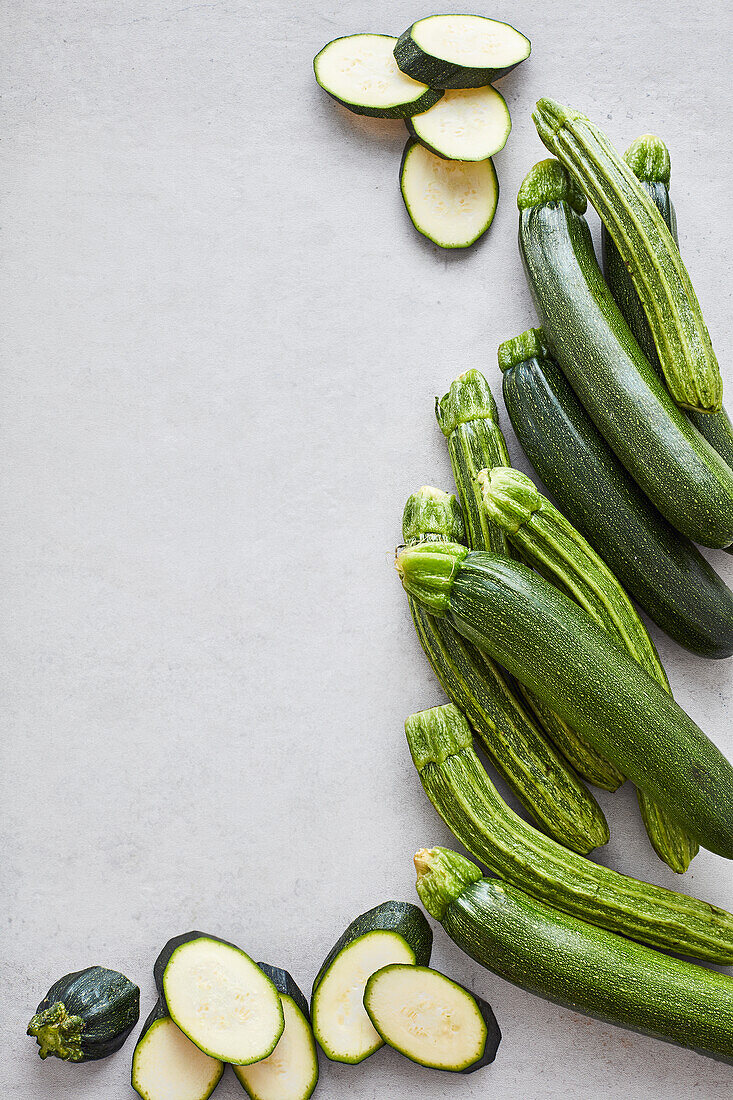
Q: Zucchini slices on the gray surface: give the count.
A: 9